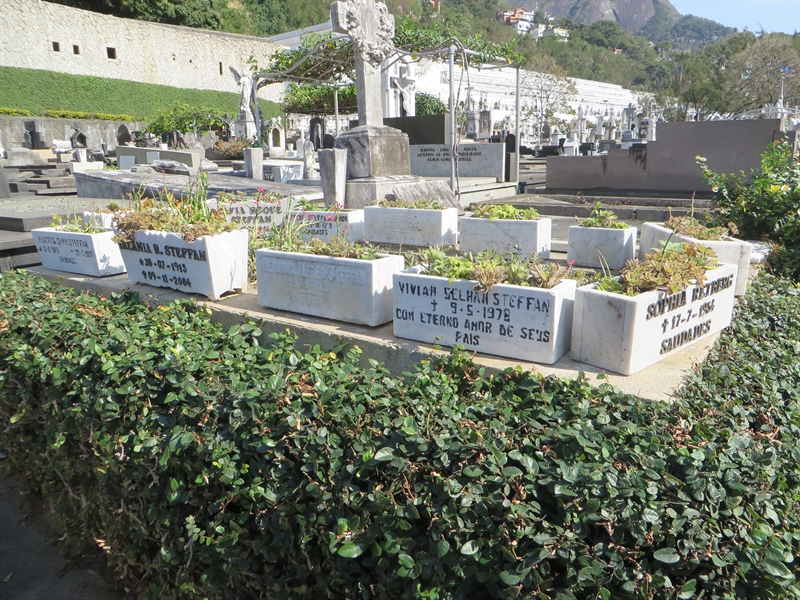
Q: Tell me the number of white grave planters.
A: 12